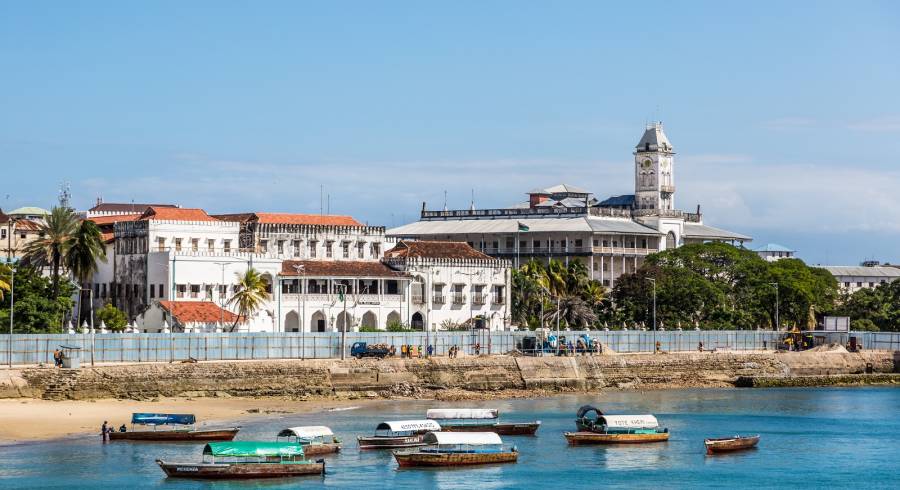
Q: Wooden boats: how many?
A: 9